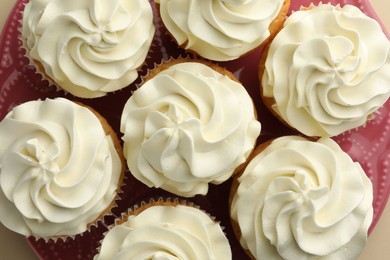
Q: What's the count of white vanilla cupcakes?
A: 7